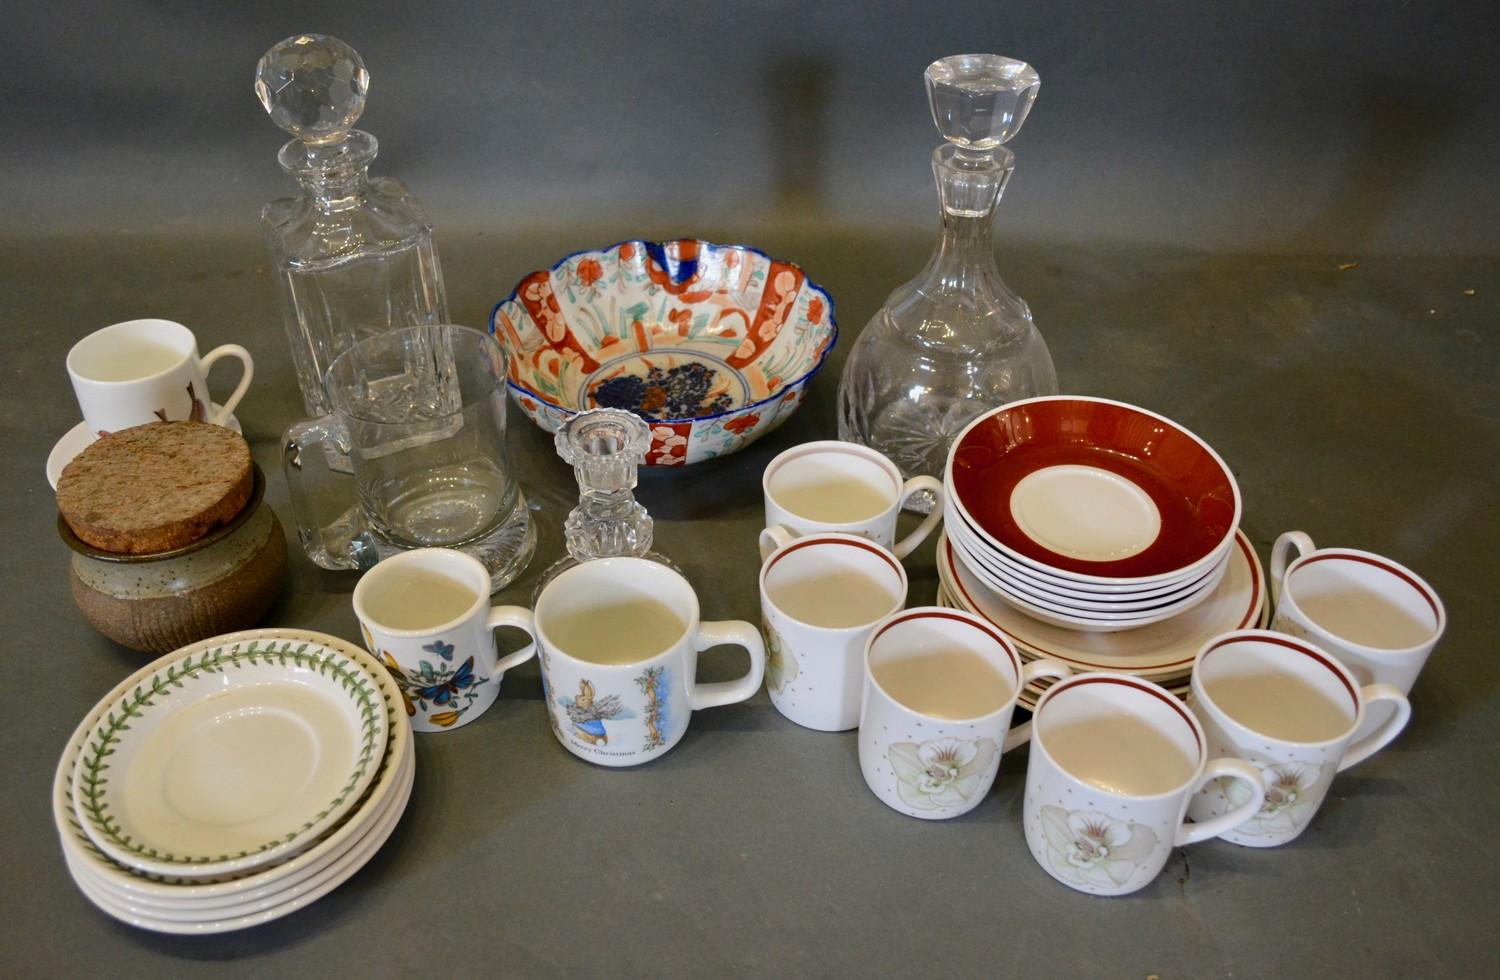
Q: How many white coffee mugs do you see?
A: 9